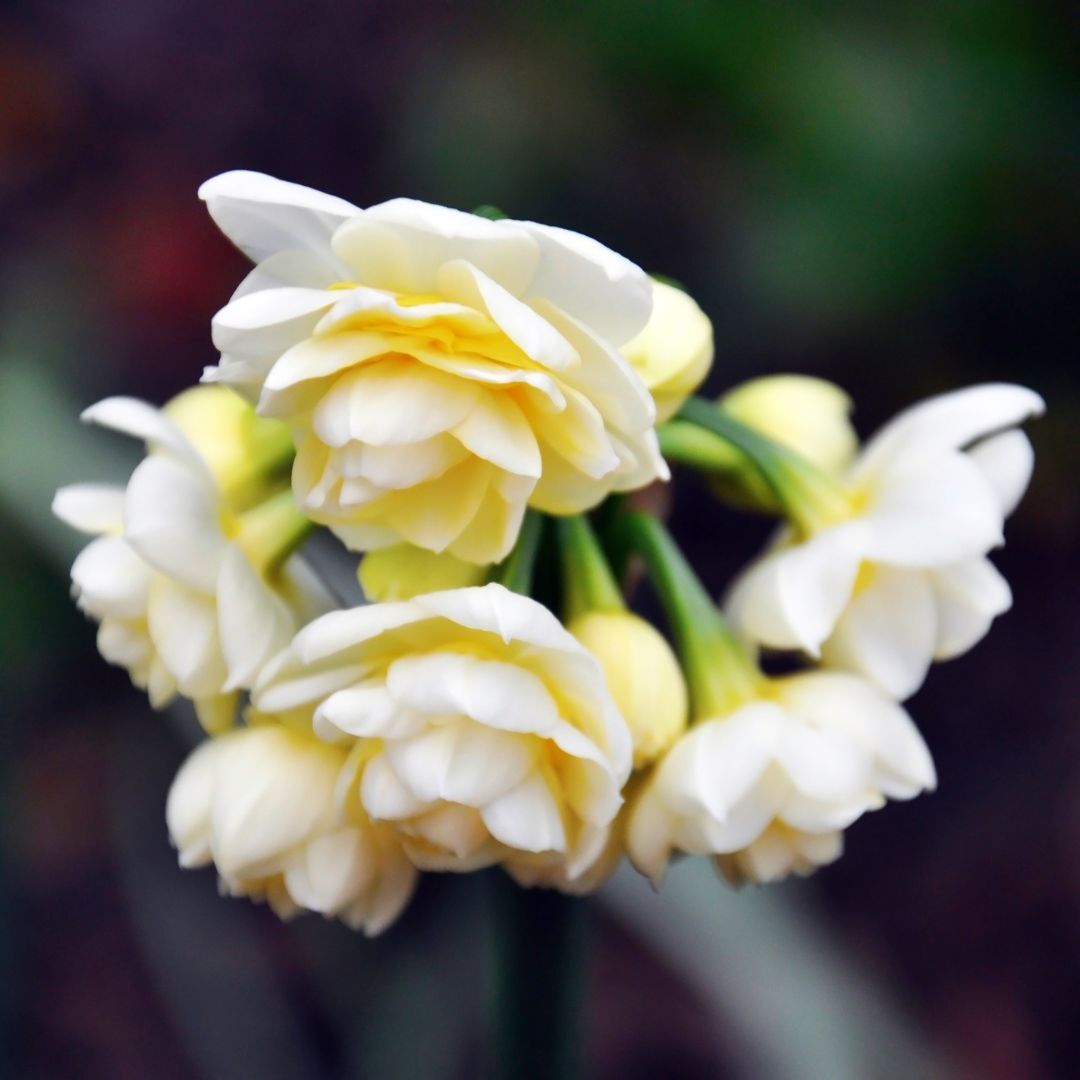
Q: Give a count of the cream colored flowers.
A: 6